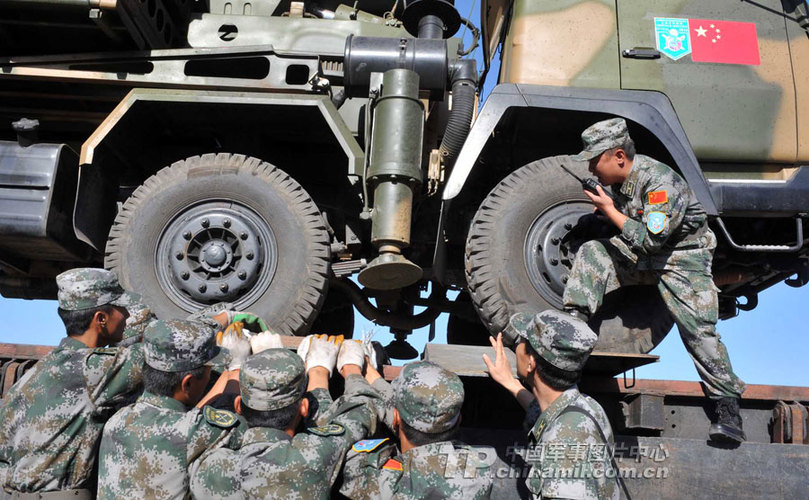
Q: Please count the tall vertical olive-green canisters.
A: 1